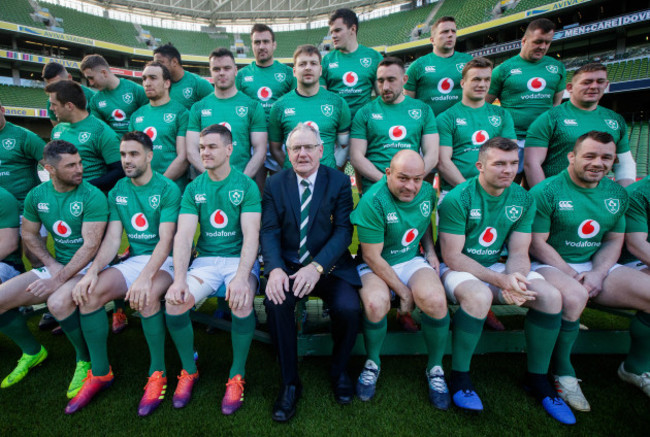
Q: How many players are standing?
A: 15